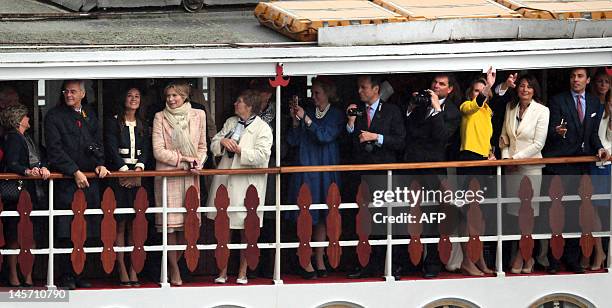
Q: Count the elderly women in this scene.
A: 2